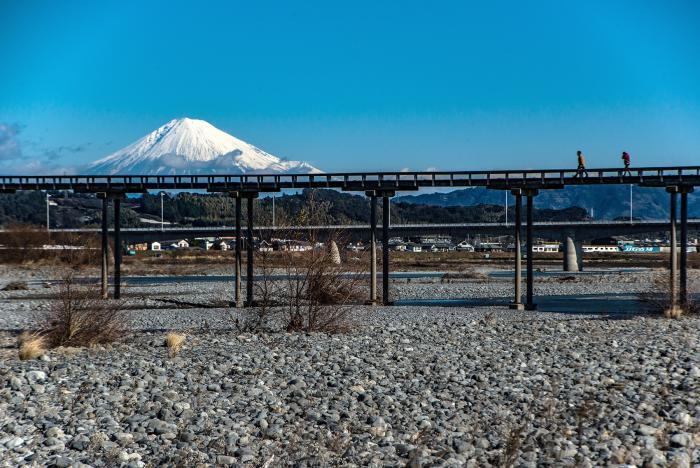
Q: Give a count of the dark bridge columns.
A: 10